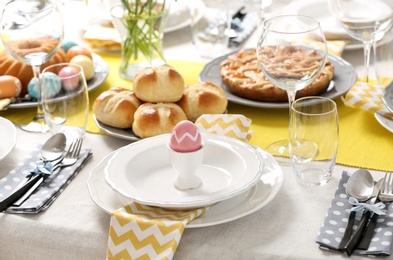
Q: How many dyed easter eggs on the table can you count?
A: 7